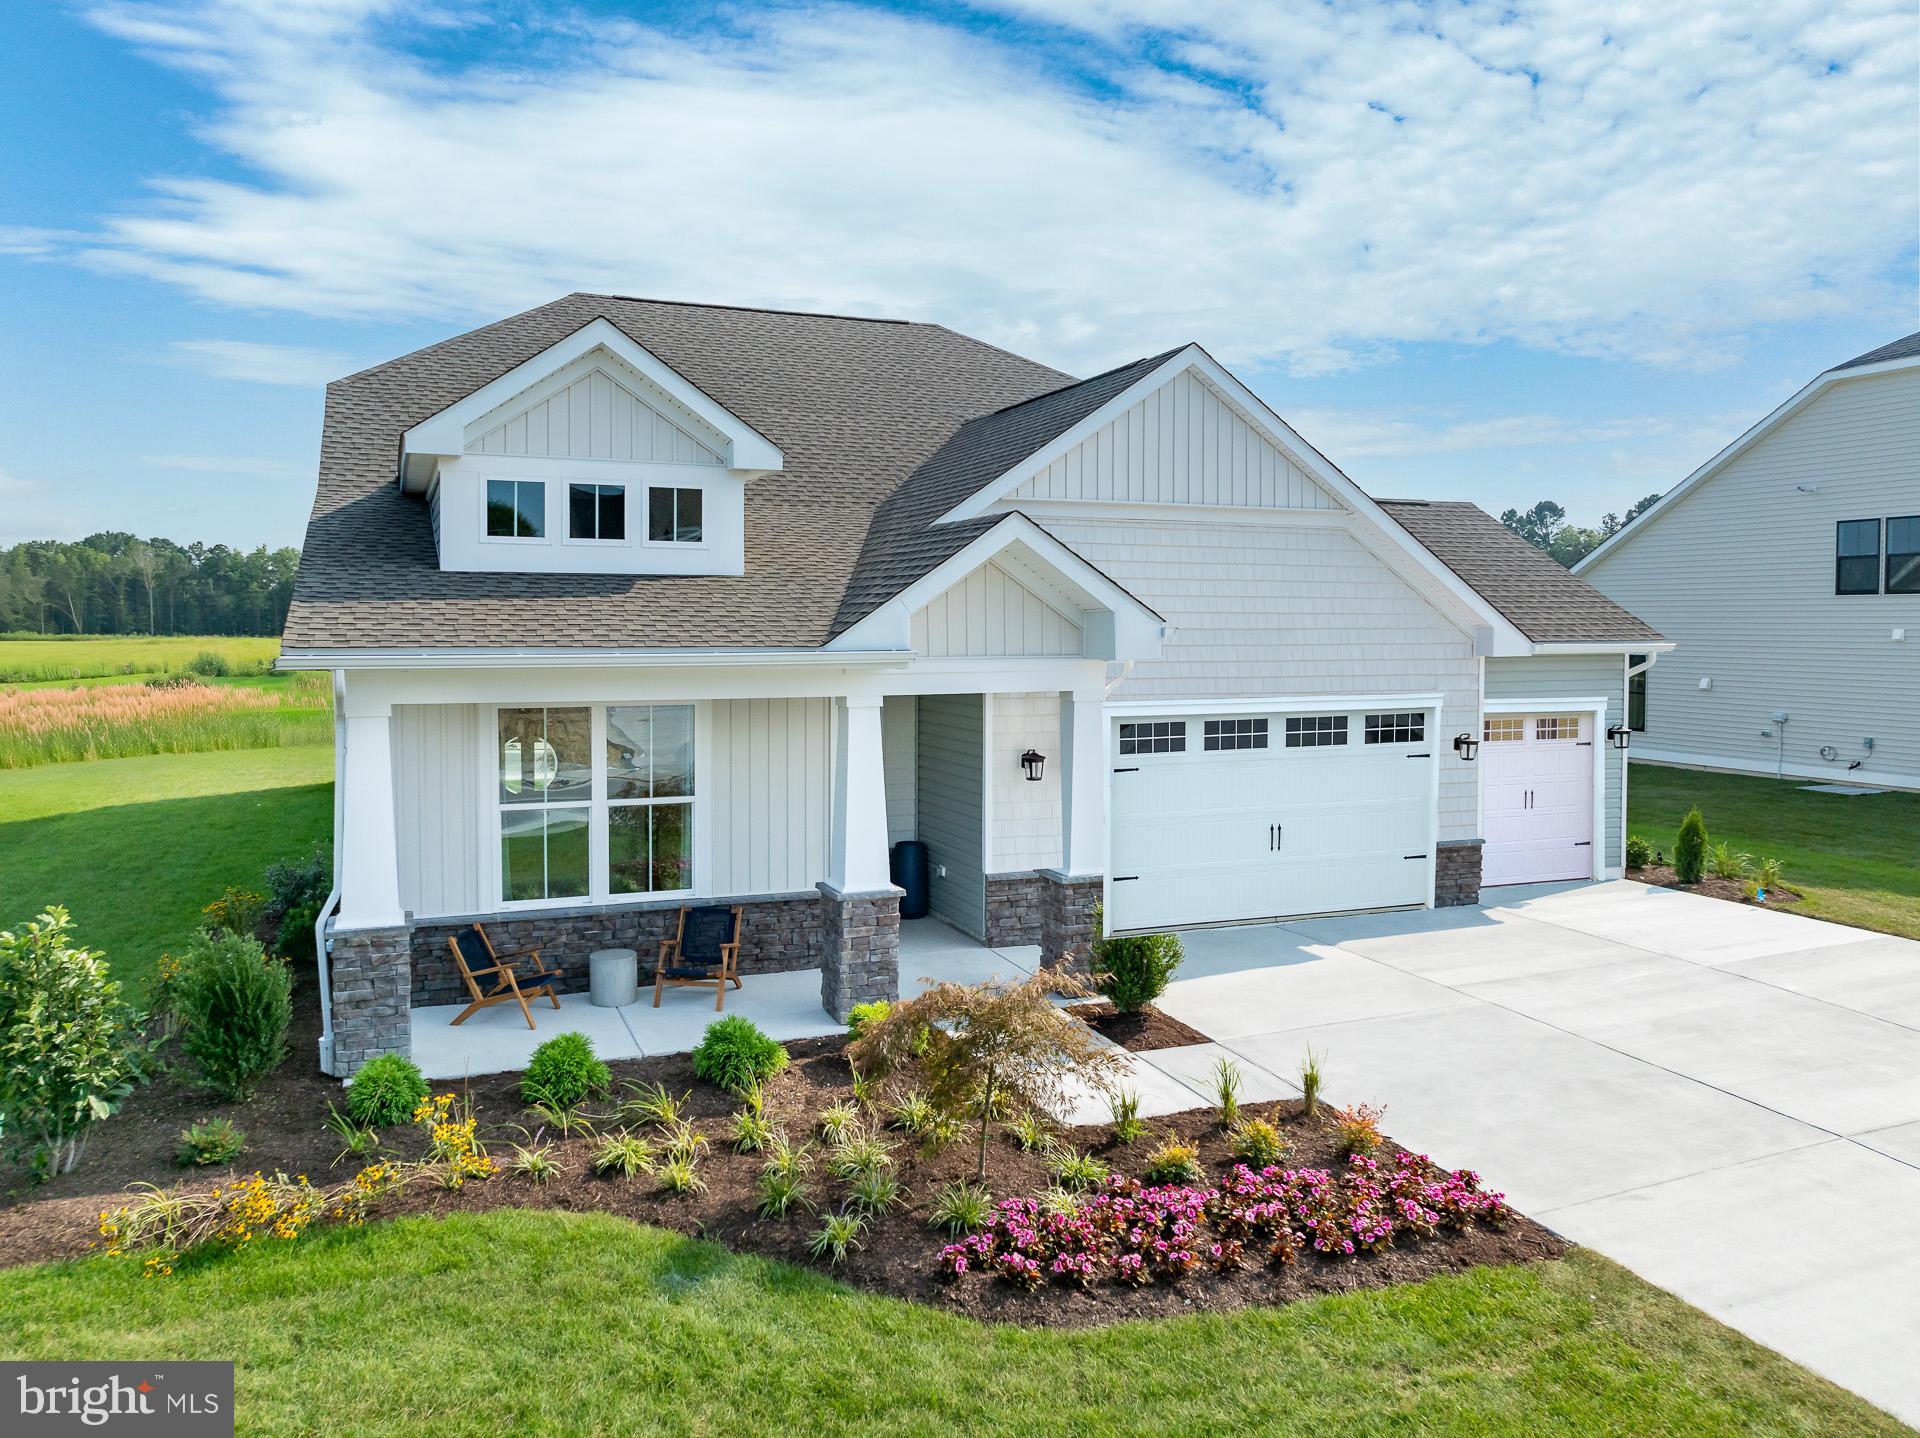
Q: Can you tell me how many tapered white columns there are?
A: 3